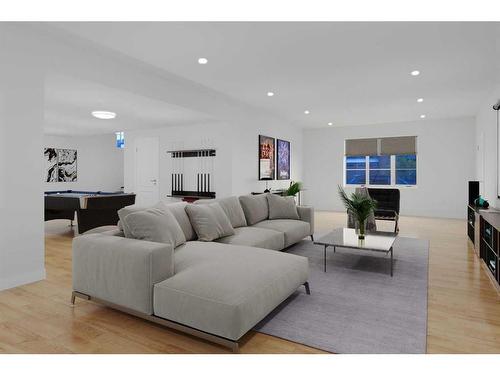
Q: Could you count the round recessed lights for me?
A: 7